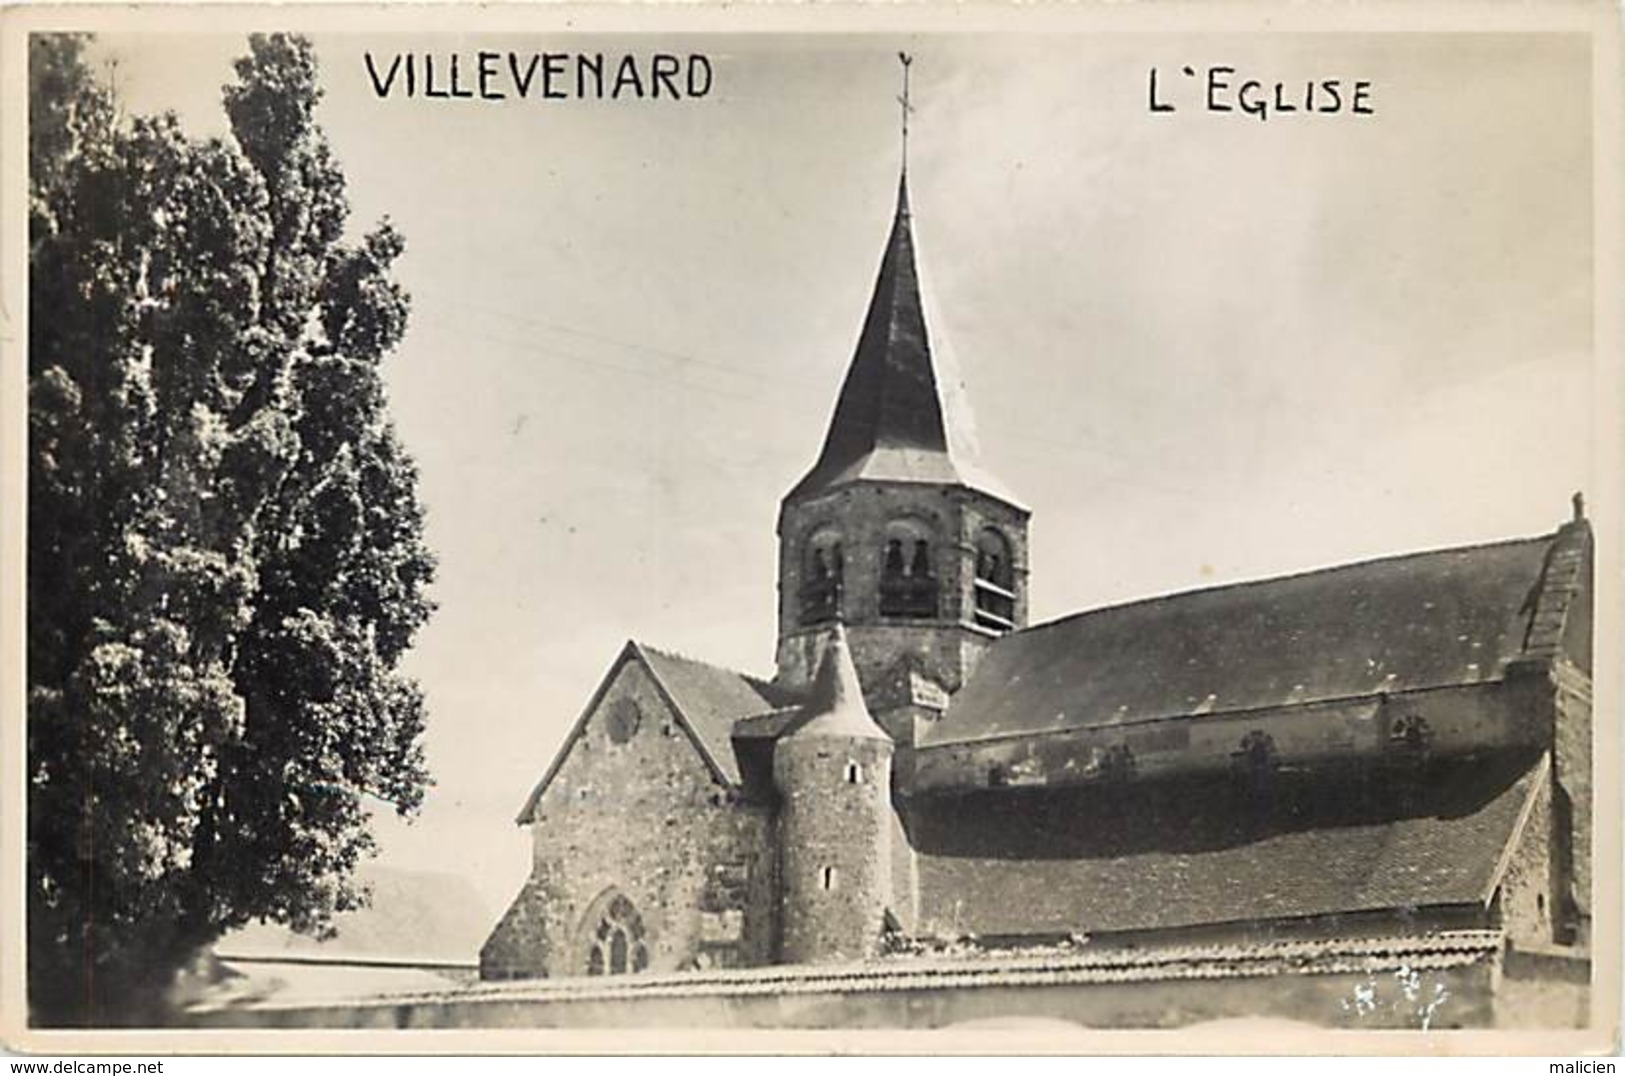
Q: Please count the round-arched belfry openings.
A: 3